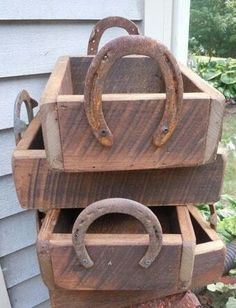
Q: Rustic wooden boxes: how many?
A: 4